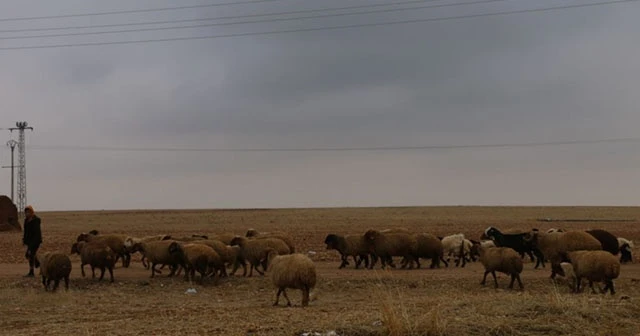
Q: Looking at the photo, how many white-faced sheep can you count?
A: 1